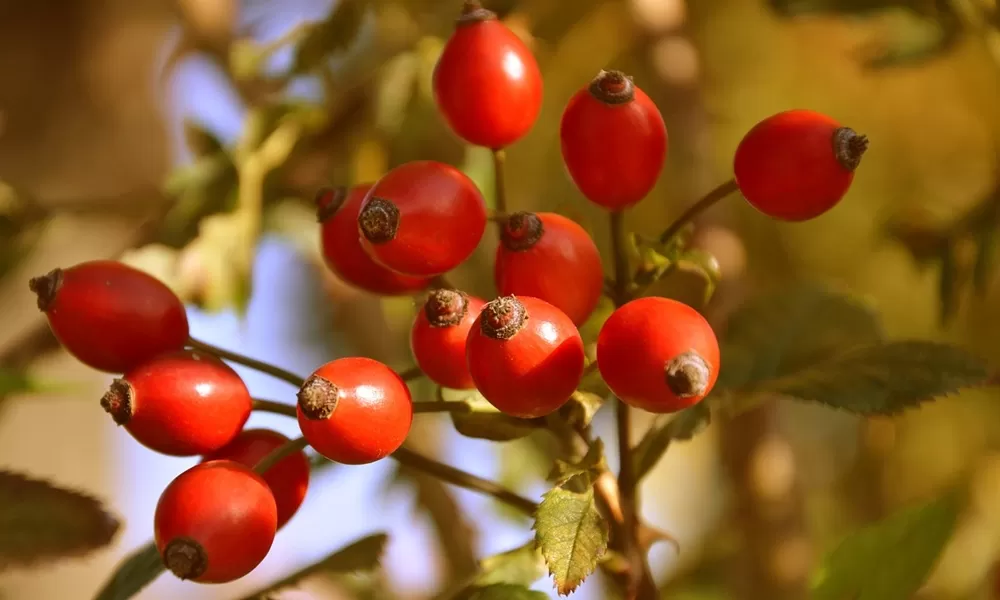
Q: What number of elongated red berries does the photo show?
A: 14